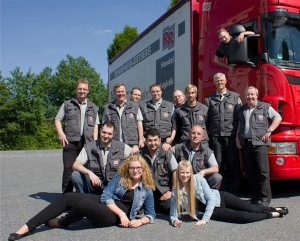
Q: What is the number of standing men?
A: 8